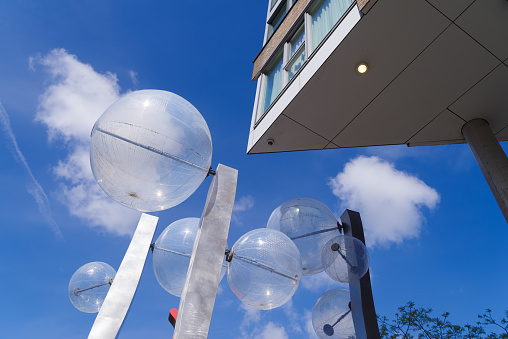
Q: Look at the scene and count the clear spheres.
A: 7